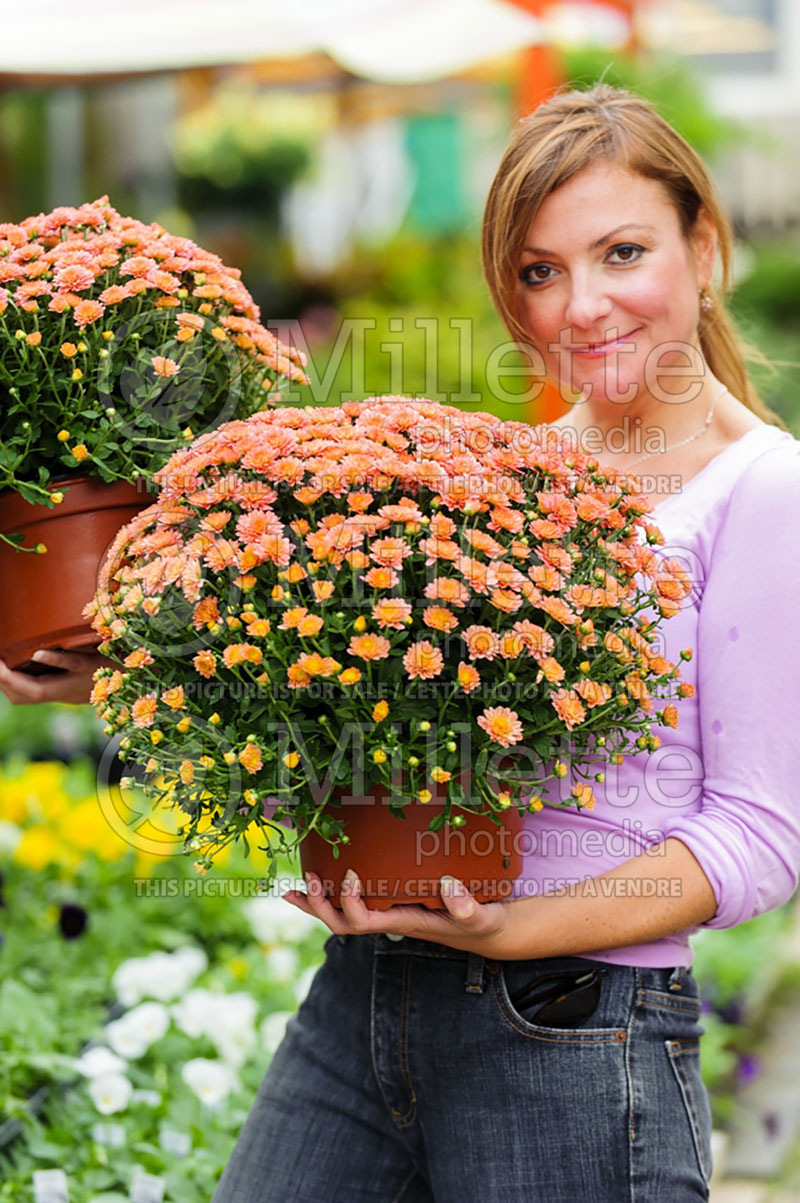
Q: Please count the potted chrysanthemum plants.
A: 2